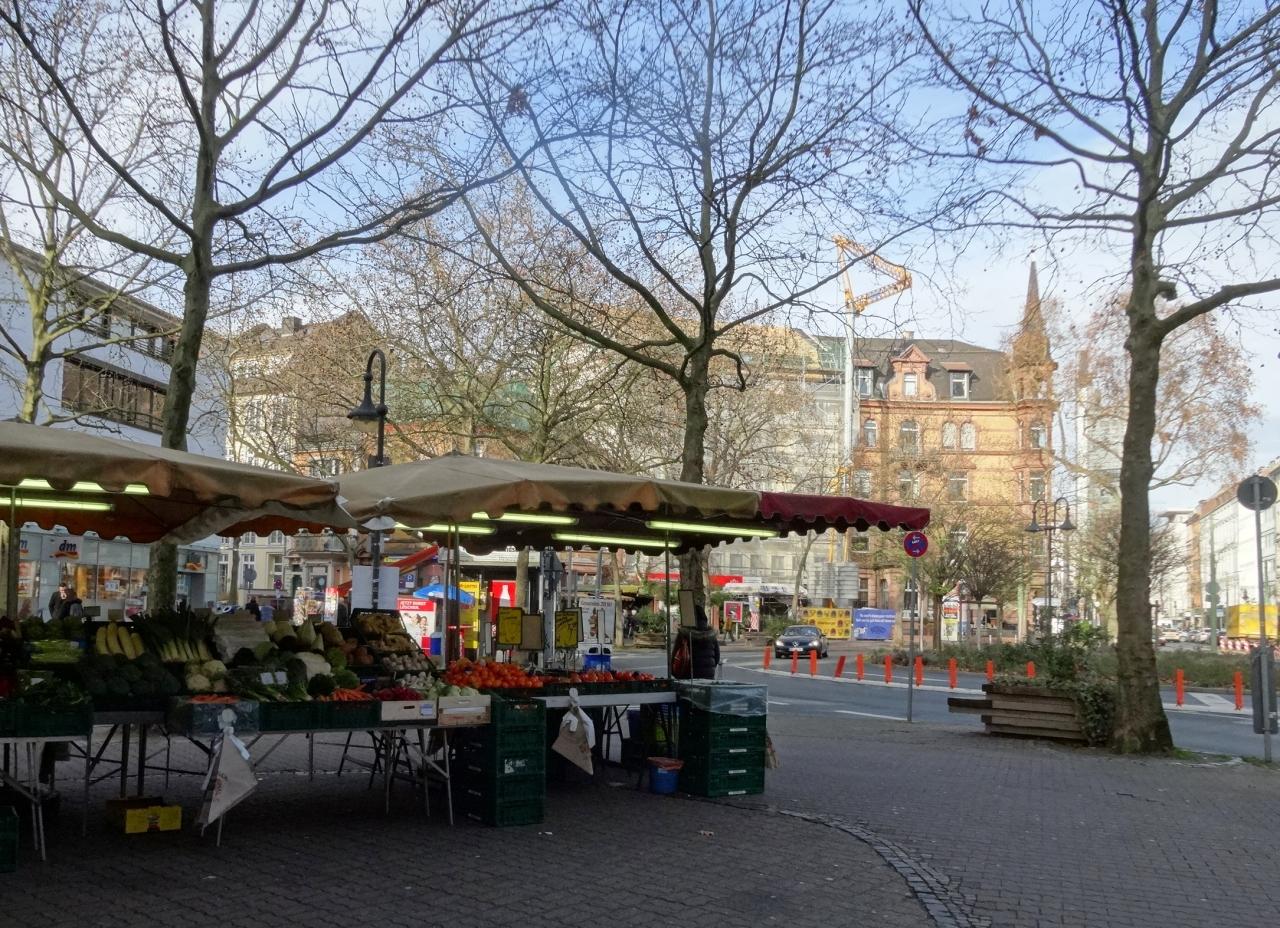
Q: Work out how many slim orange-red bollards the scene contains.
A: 12